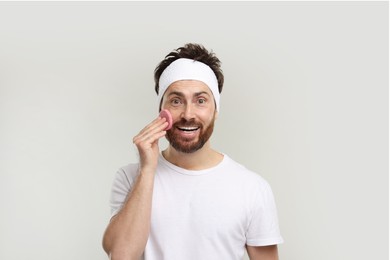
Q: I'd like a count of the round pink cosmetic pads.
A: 1